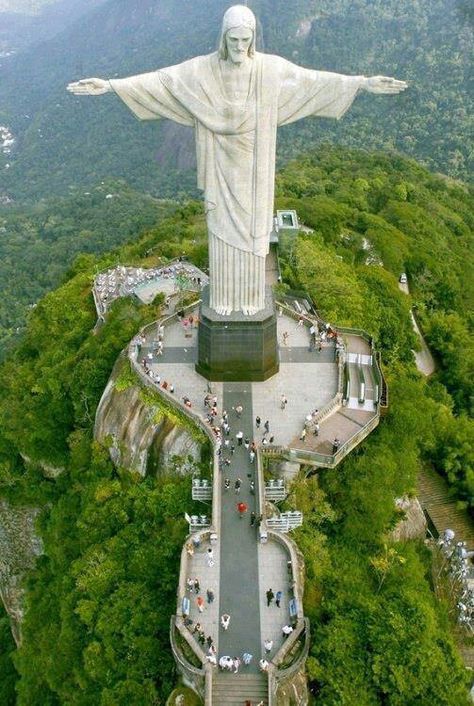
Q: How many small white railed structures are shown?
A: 4